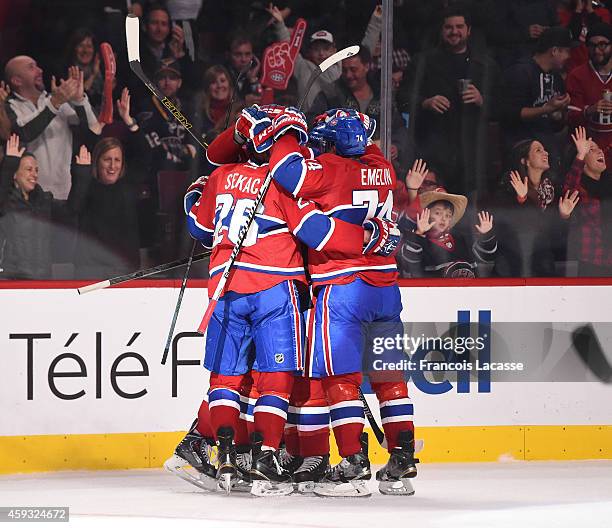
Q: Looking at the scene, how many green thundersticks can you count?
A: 0